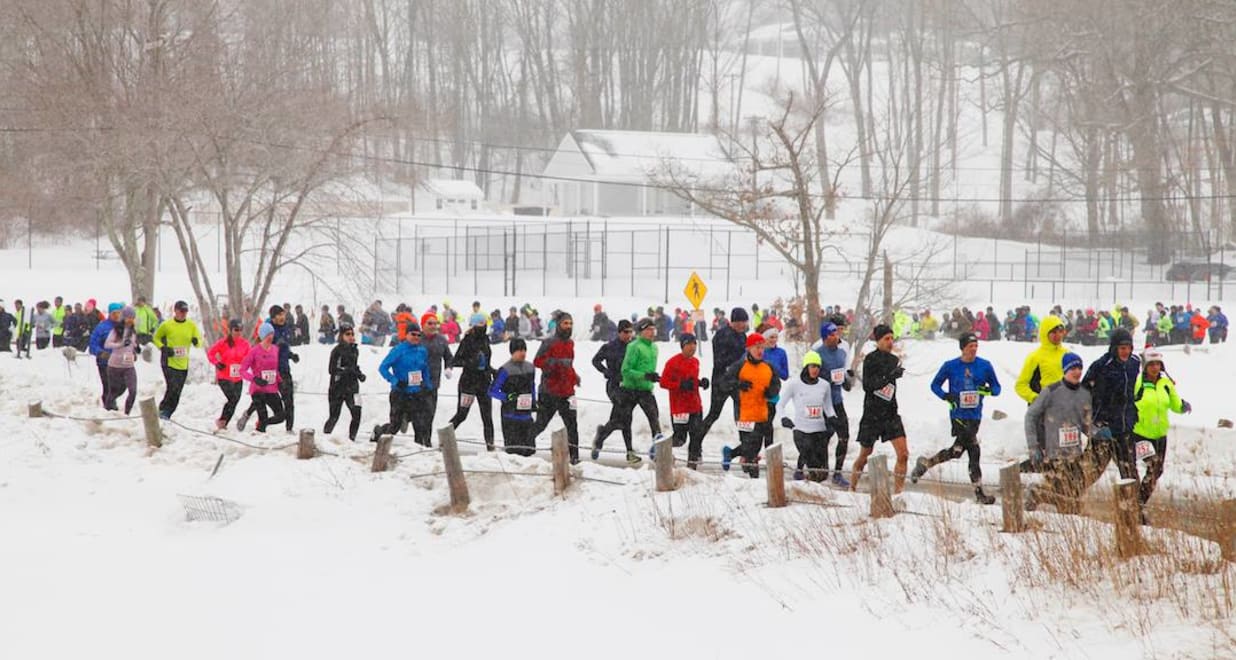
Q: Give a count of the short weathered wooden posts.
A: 11